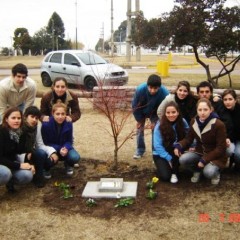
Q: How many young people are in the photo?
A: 11